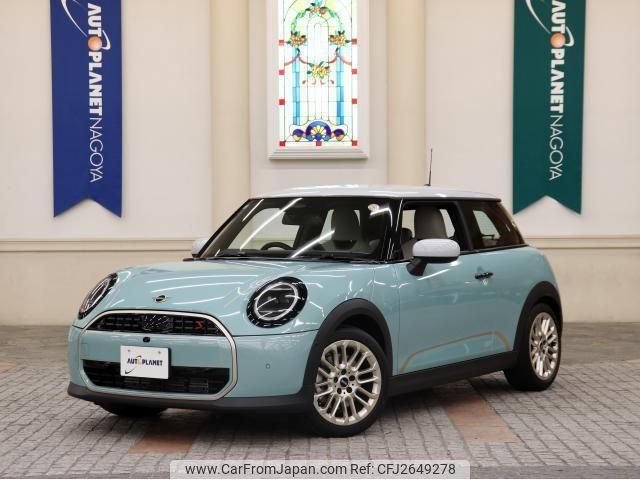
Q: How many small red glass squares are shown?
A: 9